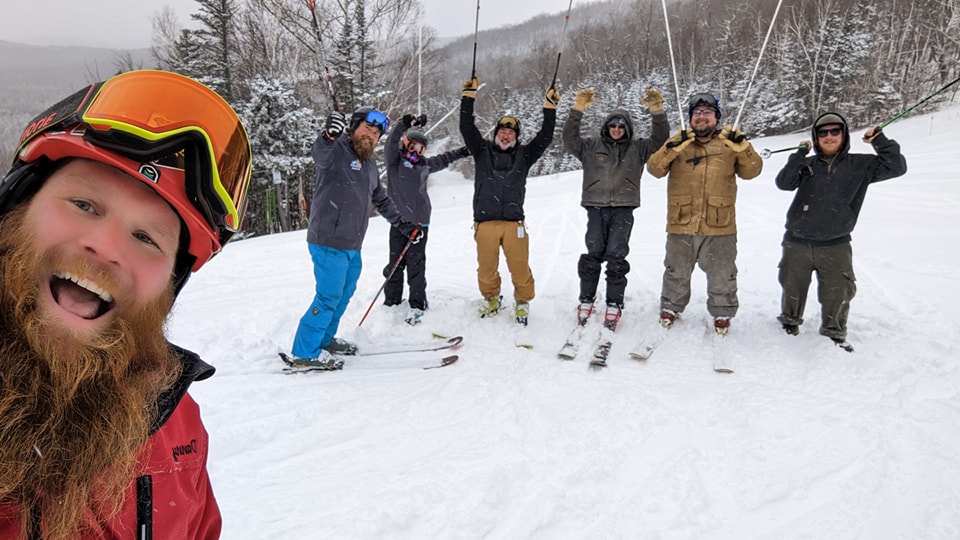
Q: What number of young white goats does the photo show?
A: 0